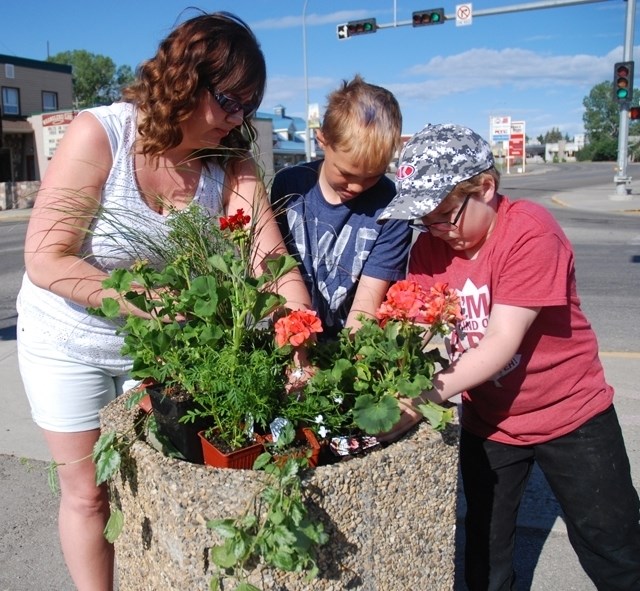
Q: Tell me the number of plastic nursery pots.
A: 4